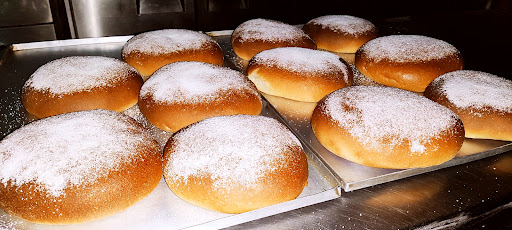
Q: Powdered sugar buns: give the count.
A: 11